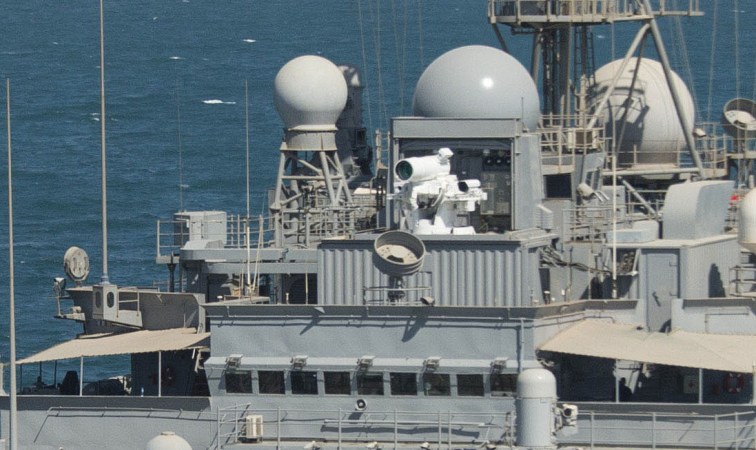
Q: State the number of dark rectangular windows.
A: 9